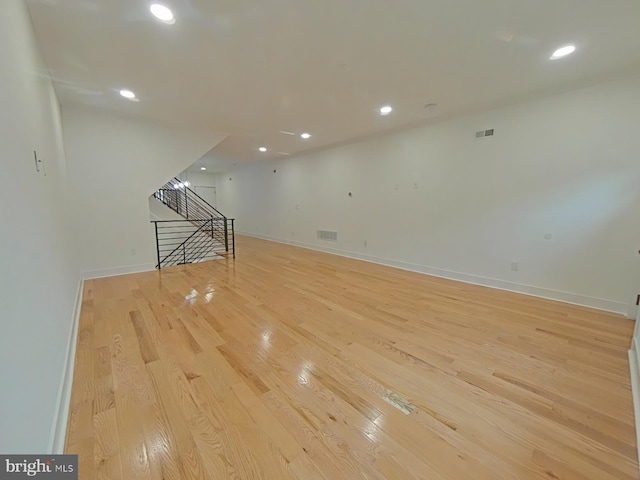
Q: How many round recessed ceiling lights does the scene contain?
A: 7